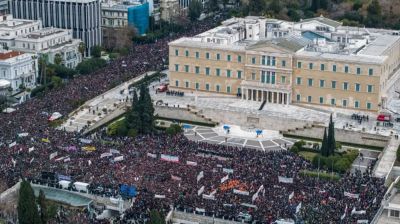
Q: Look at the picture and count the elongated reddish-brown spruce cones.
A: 0